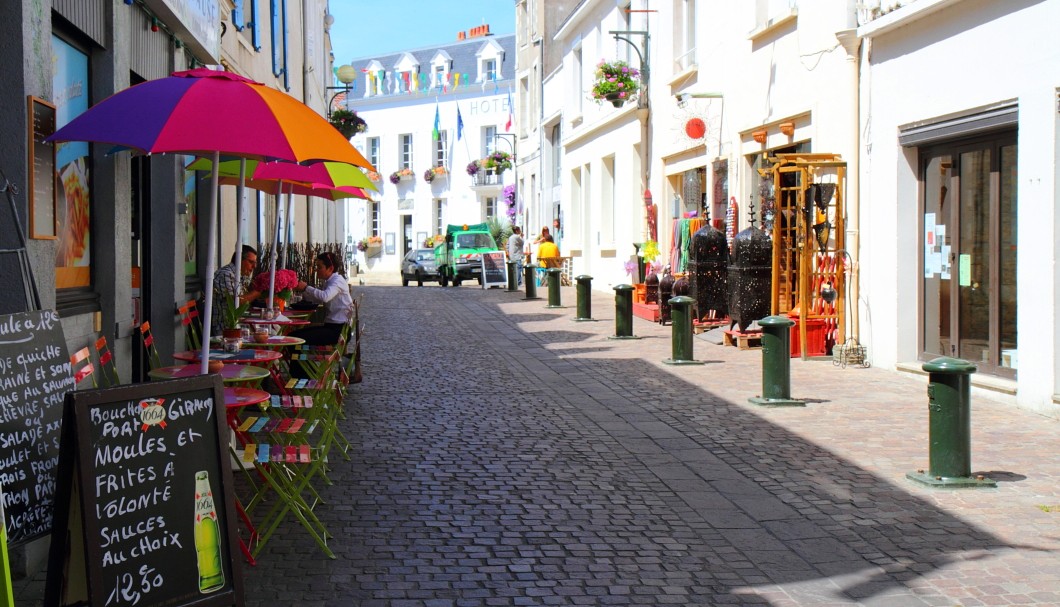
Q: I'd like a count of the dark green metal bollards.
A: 8